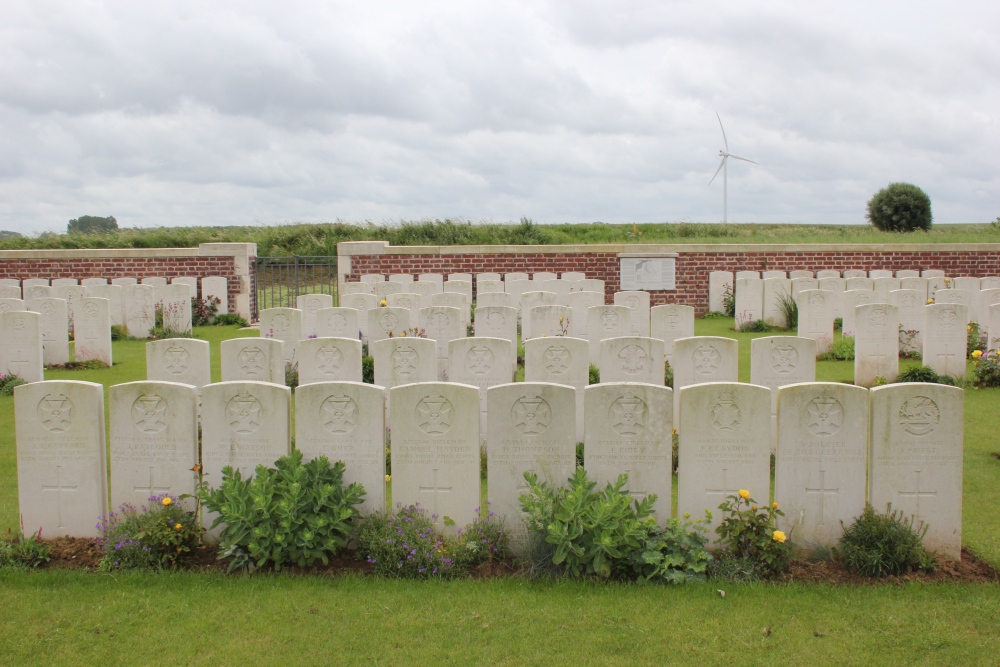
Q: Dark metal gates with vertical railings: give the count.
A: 1